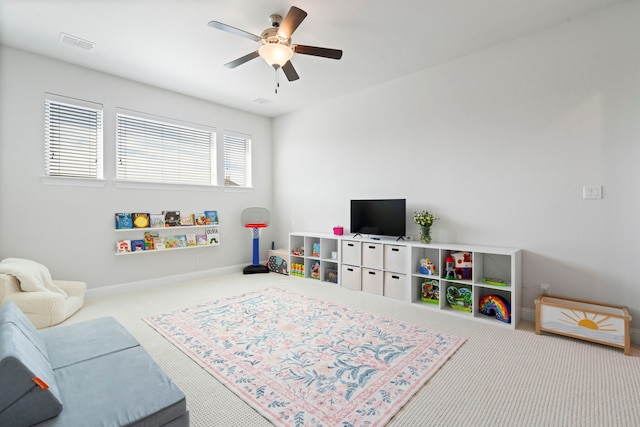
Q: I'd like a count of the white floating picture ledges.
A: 2